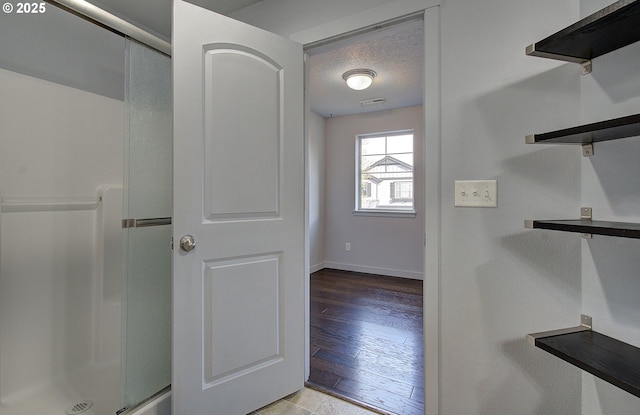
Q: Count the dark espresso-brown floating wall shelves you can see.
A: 4